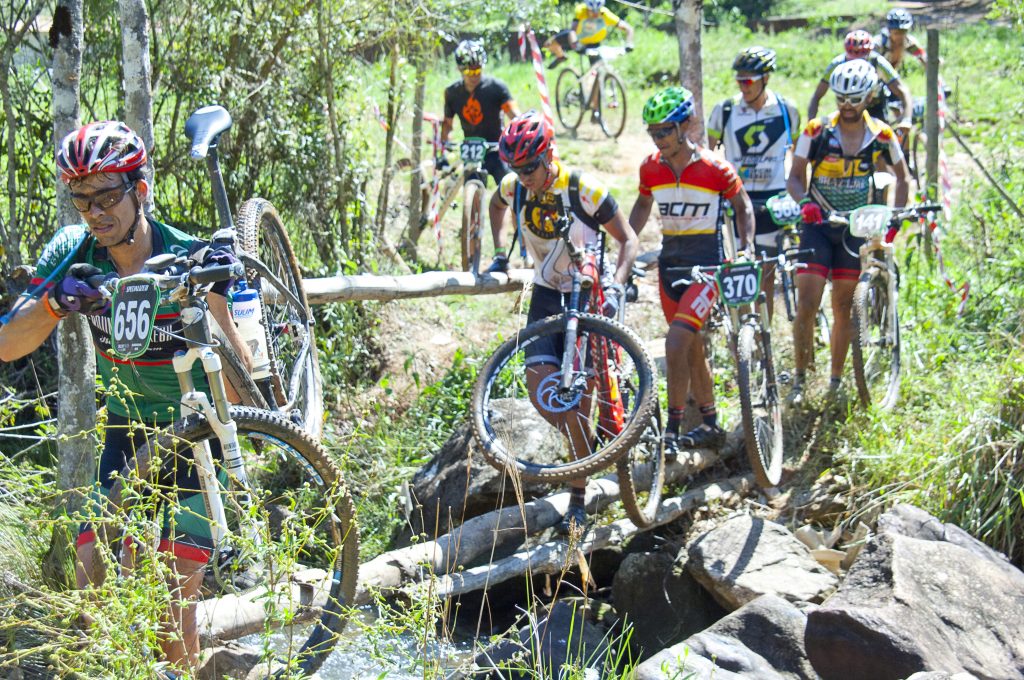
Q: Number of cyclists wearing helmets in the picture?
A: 9